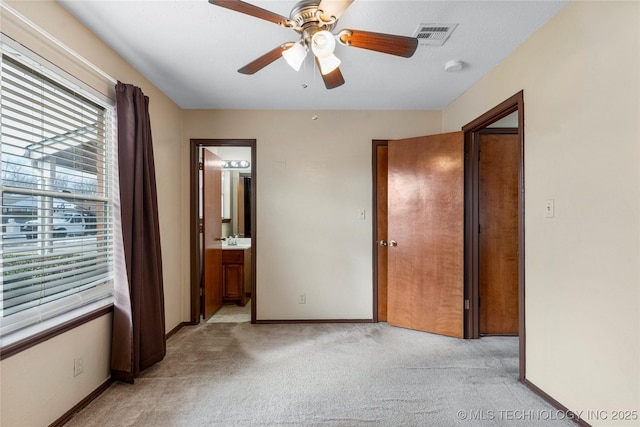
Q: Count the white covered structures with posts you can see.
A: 1